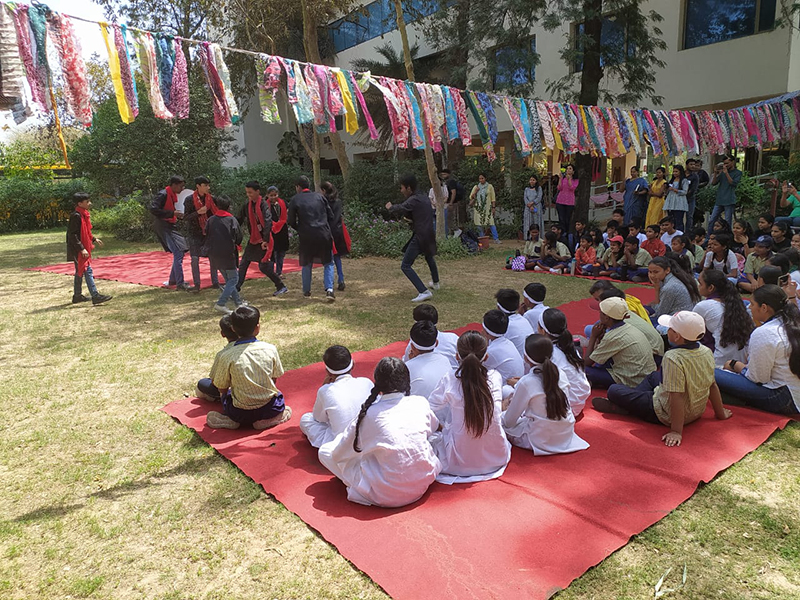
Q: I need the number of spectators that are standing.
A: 11